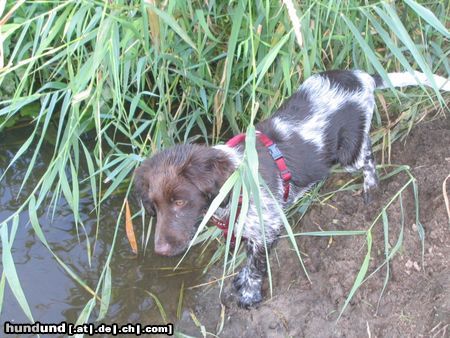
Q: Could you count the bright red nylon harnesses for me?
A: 1